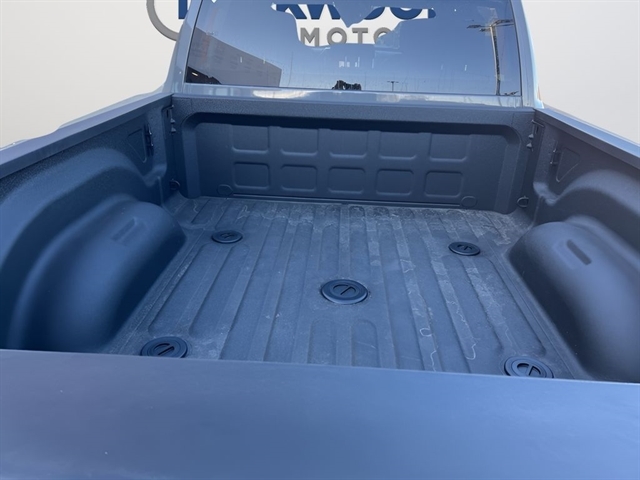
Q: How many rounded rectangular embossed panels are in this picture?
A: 10